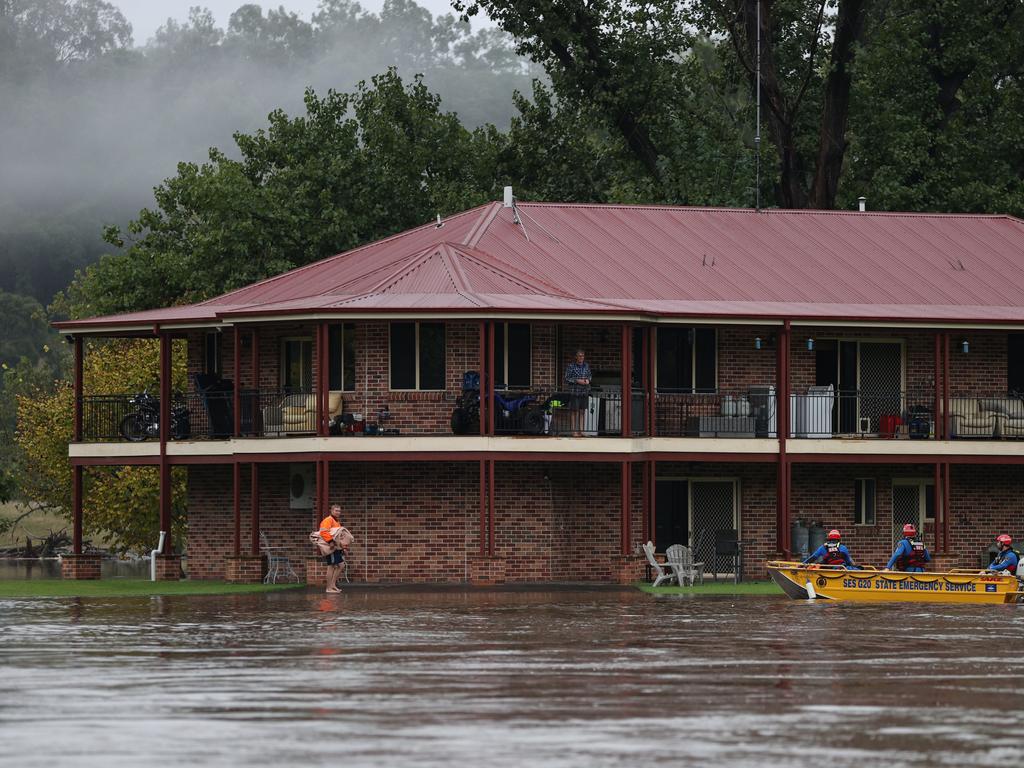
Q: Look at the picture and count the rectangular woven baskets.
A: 0